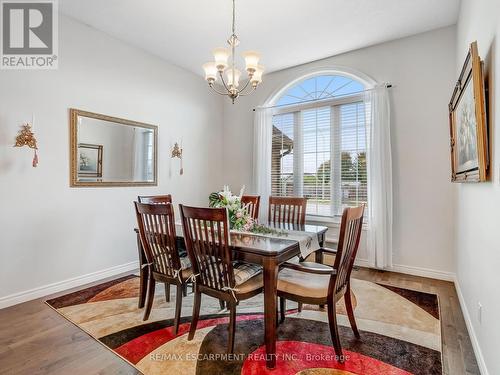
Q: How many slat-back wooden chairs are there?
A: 6